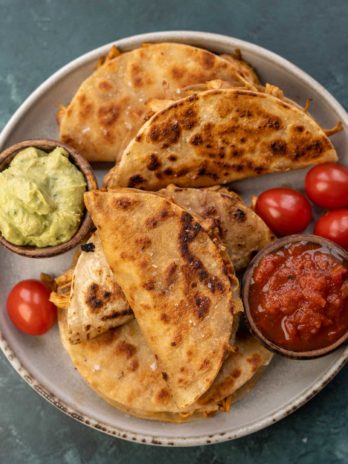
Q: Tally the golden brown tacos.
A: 5